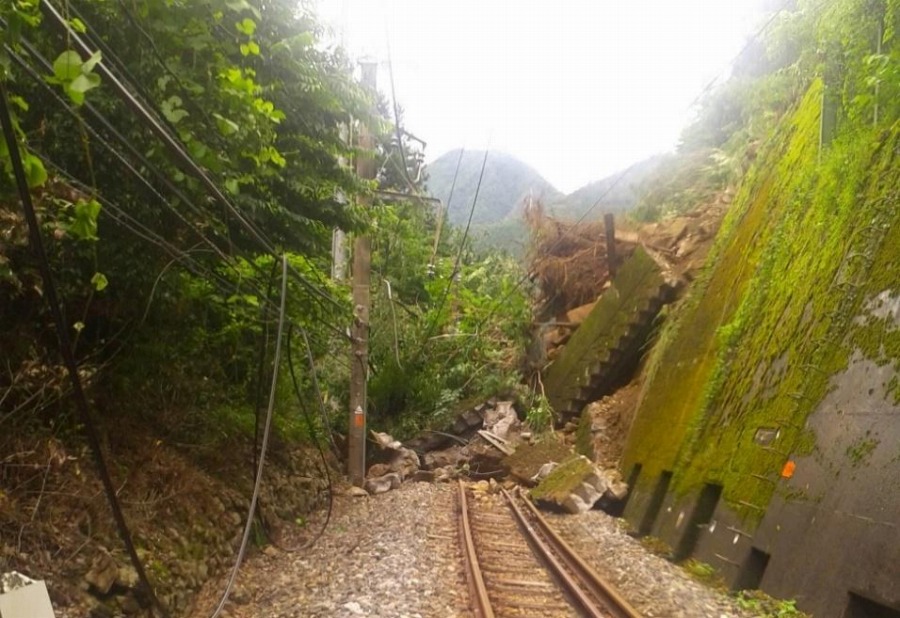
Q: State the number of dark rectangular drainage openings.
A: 5